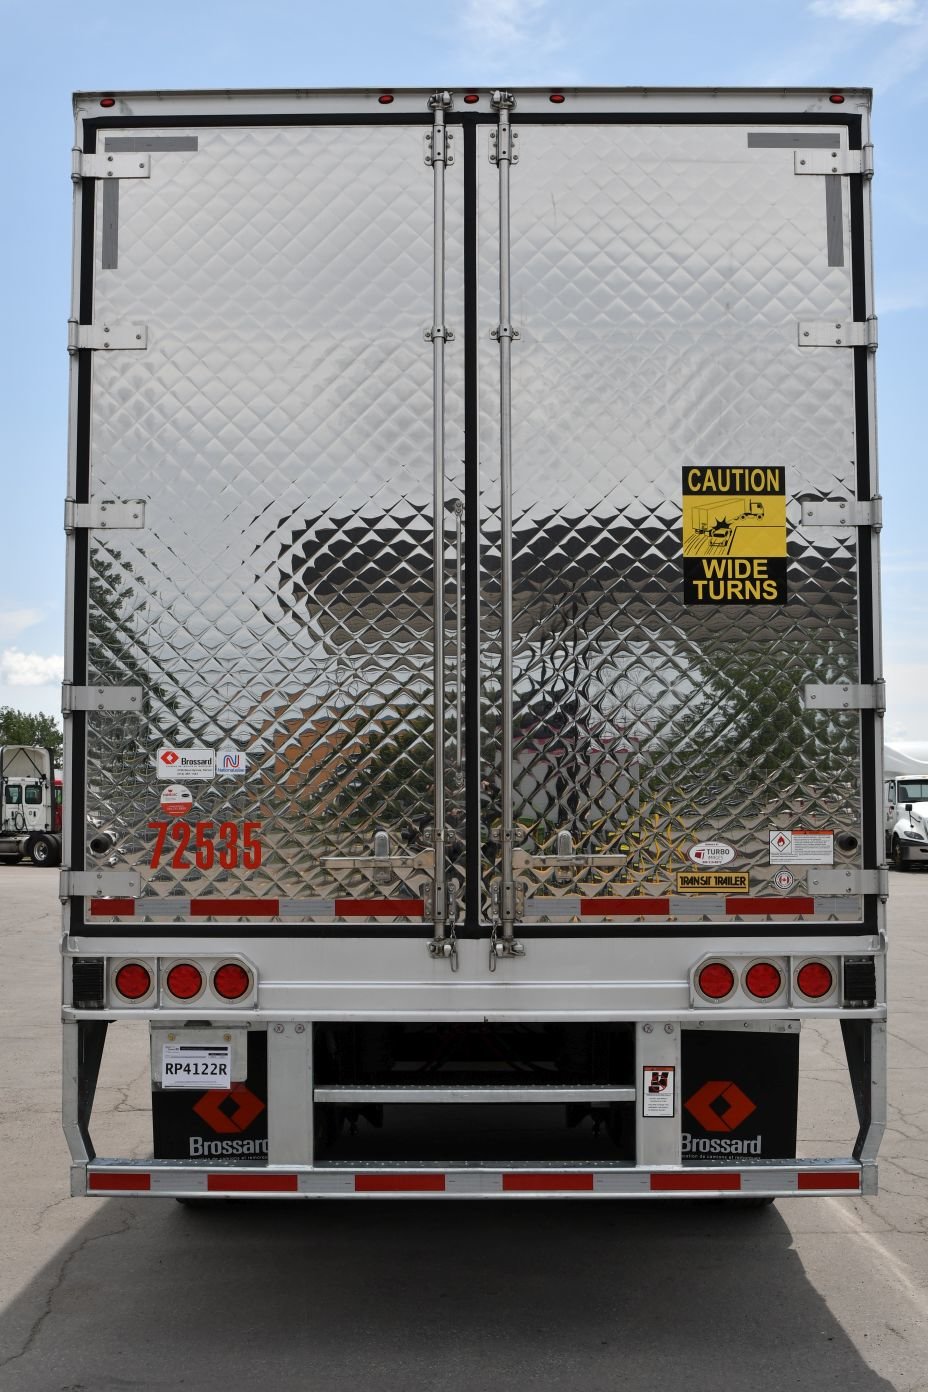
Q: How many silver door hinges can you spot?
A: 10